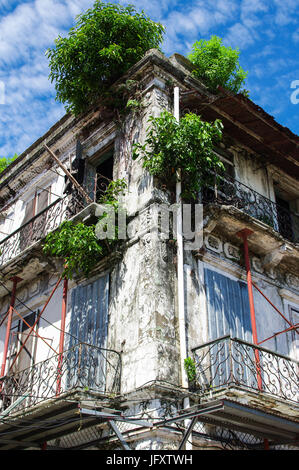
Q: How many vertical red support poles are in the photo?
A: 3